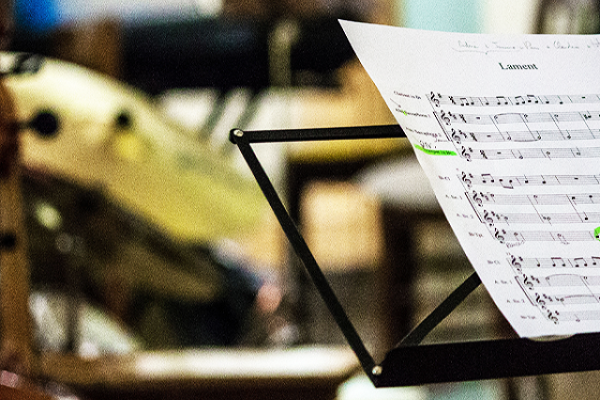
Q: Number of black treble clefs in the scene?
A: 12